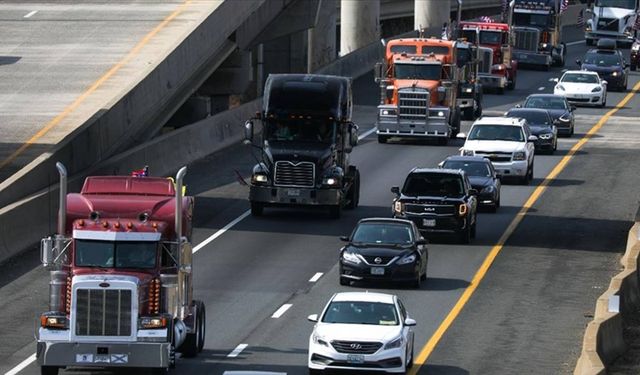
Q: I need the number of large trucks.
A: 7